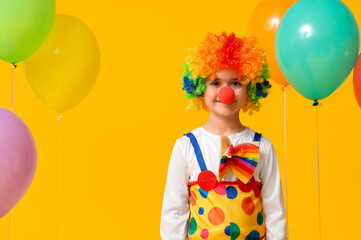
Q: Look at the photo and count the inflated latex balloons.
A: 6